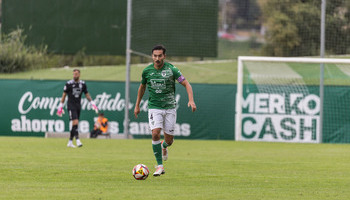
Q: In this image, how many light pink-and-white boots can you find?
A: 2